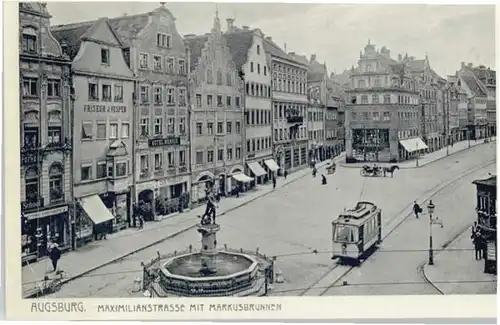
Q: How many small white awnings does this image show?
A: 5